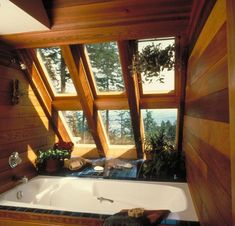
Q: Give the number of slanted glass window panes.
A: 6